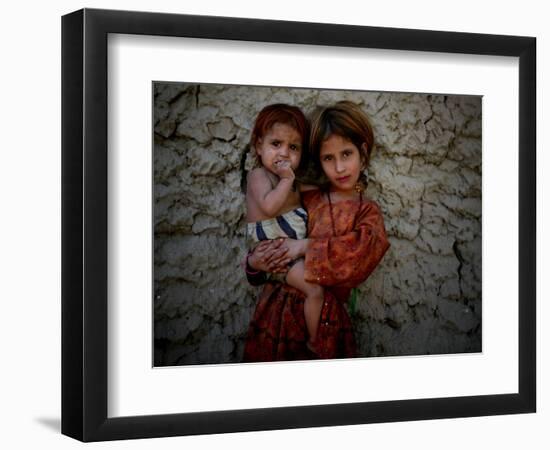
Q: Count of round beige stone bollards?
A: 0